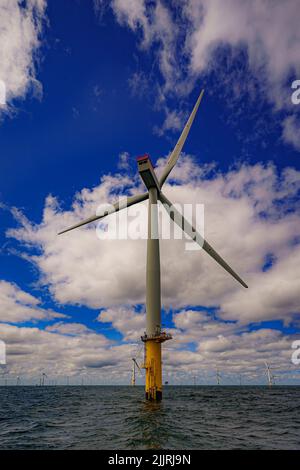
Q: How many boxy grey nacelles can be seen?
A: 1